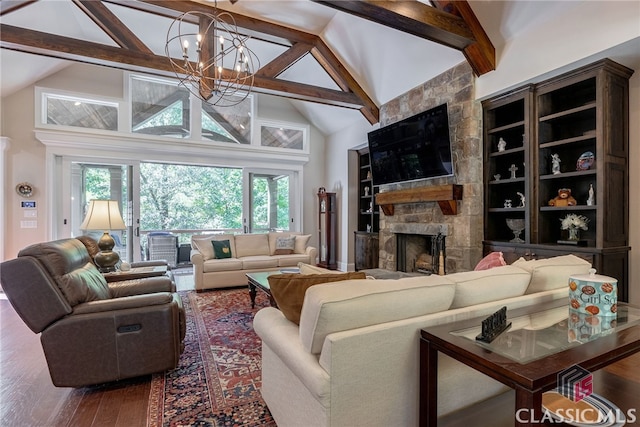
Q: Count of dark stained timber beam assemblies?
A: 2